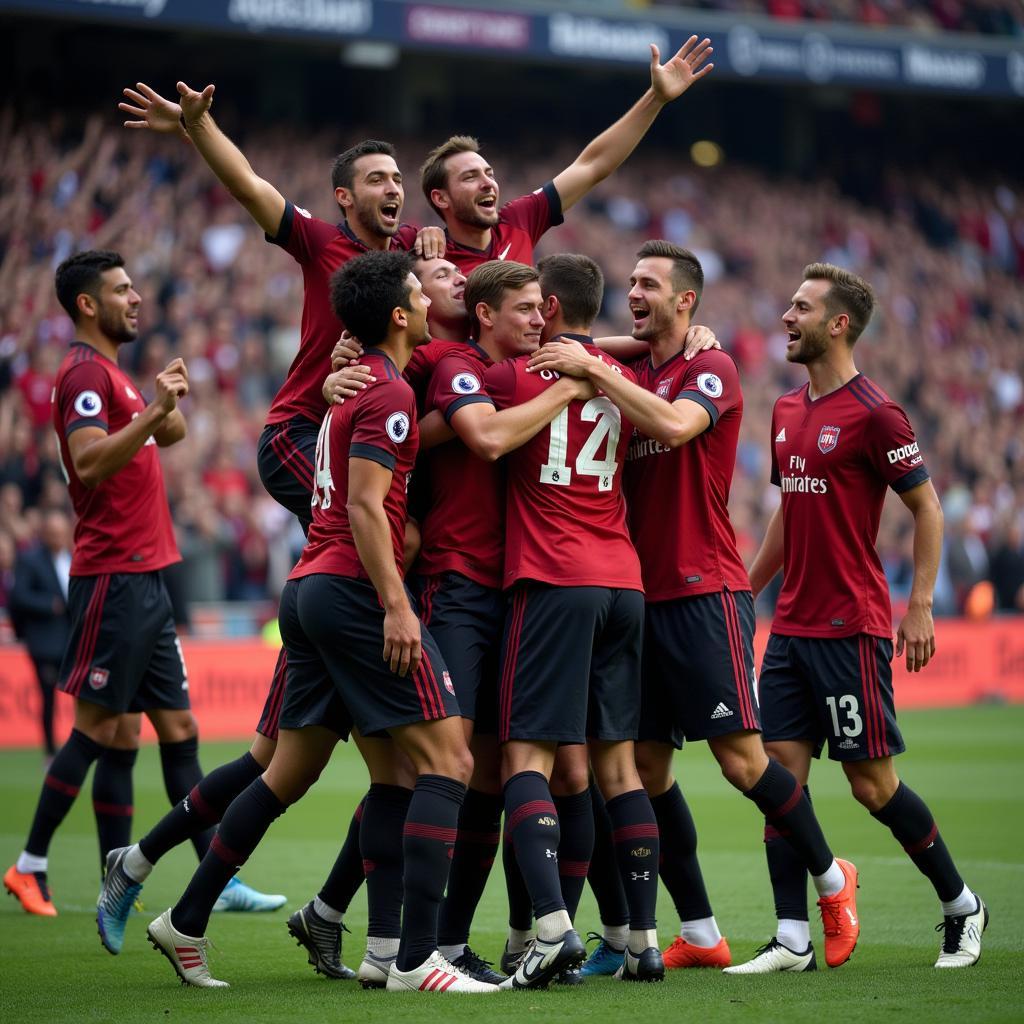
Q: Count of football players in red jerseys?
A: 9